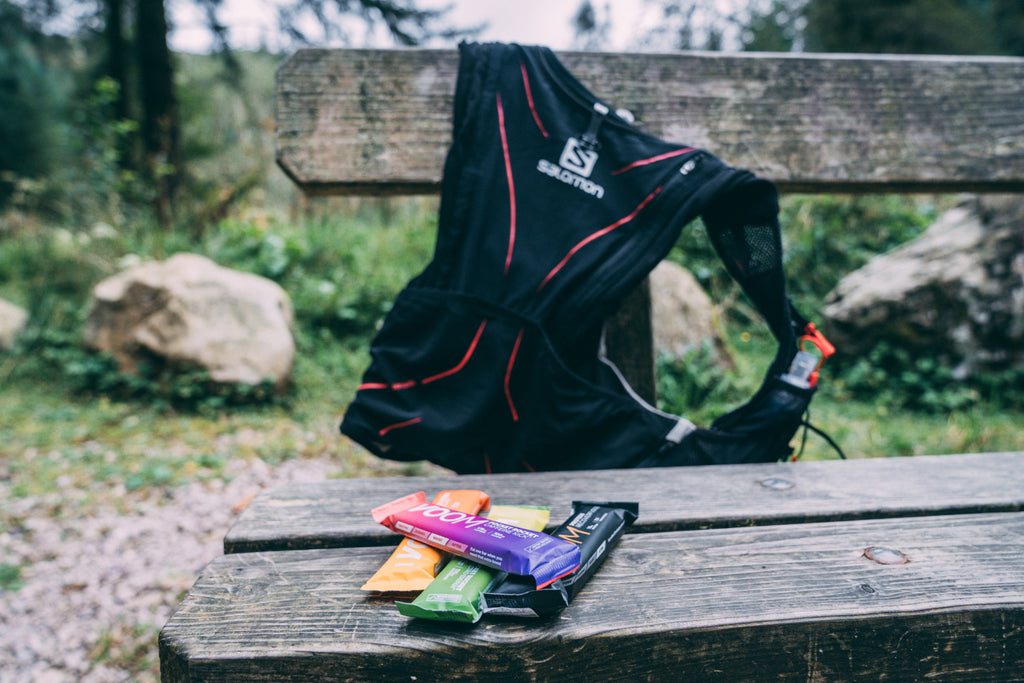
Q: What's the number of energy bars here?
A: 4